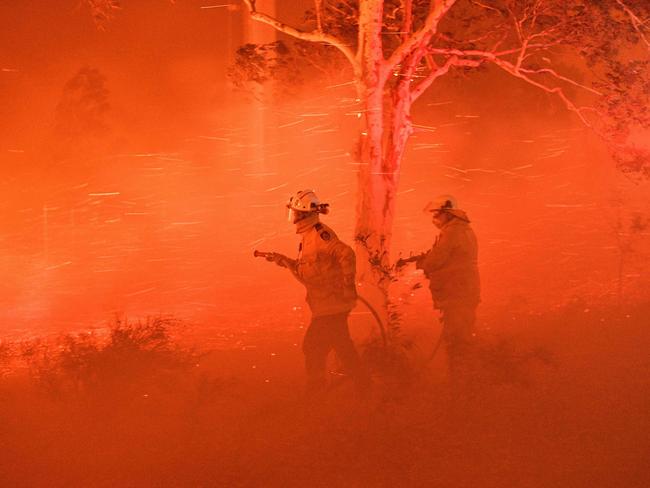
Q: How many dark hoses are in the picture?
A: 2